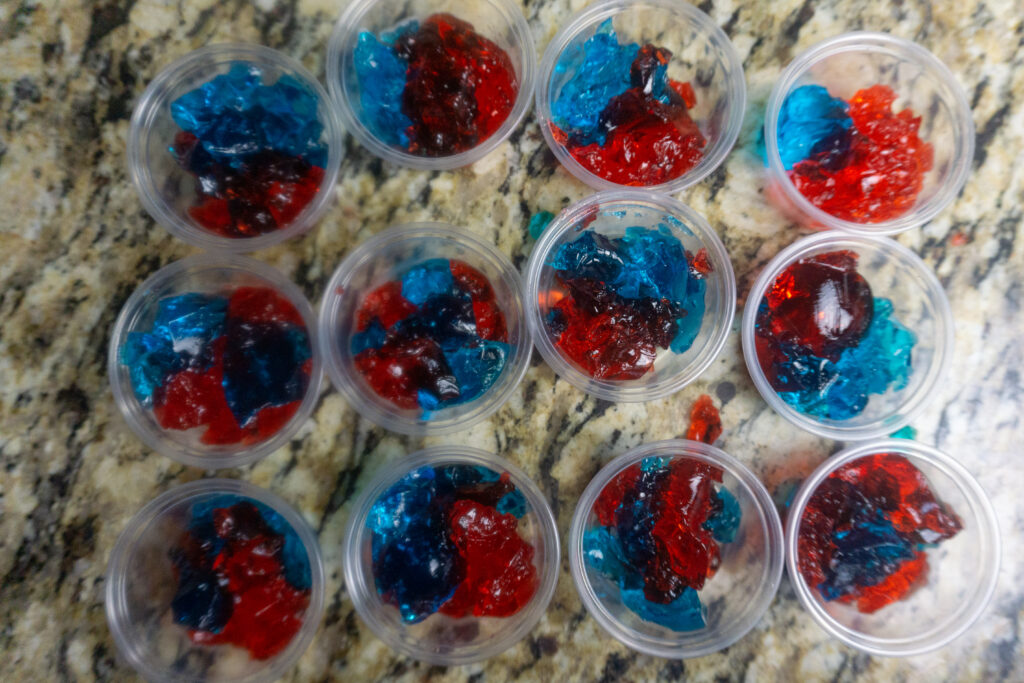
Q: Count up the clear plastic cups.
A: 12